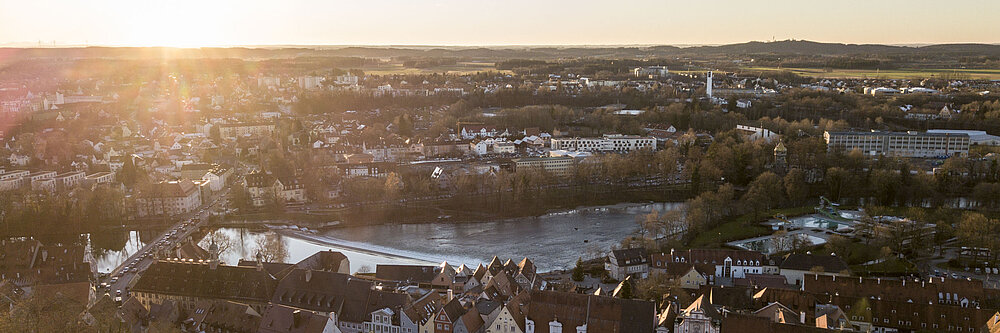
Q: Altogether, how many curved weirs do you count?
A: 1